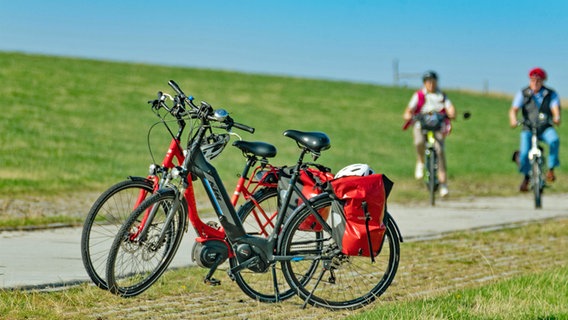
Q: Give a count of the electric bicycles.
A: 2